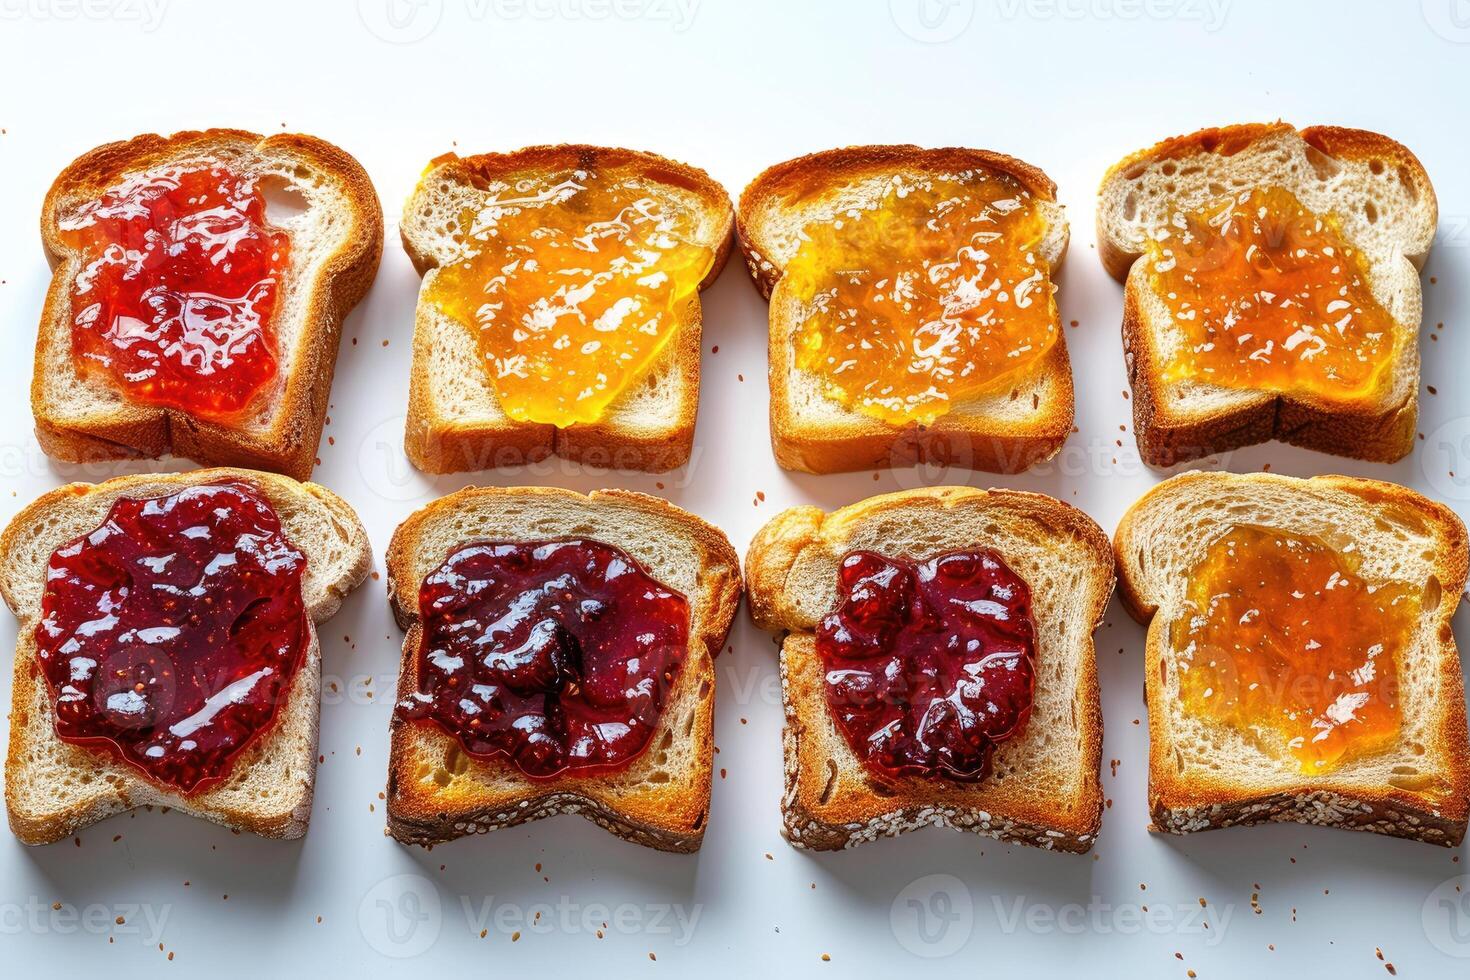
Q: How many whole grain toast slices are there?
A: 3